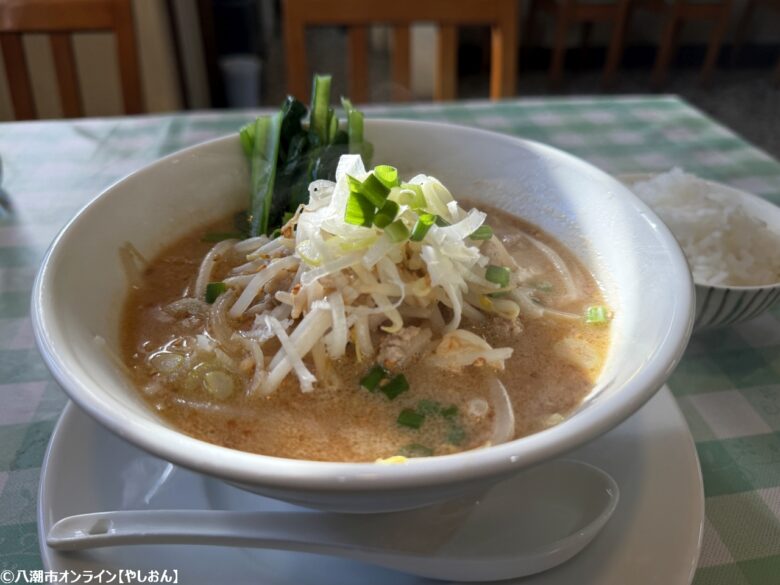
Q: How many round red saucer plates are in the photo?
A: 0